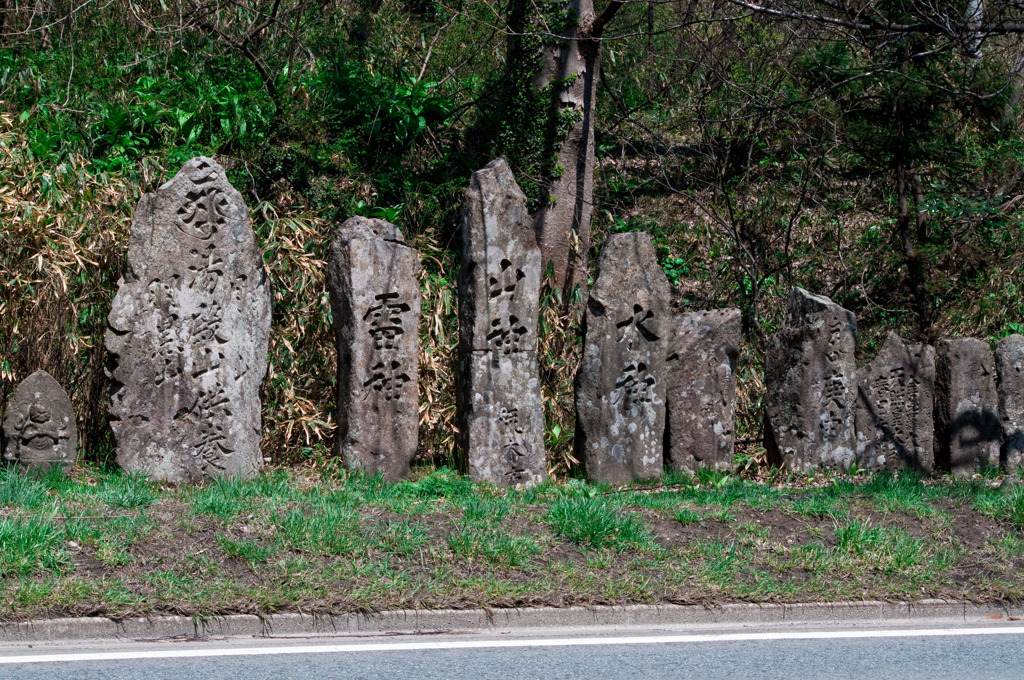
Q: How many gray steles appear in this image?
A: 10